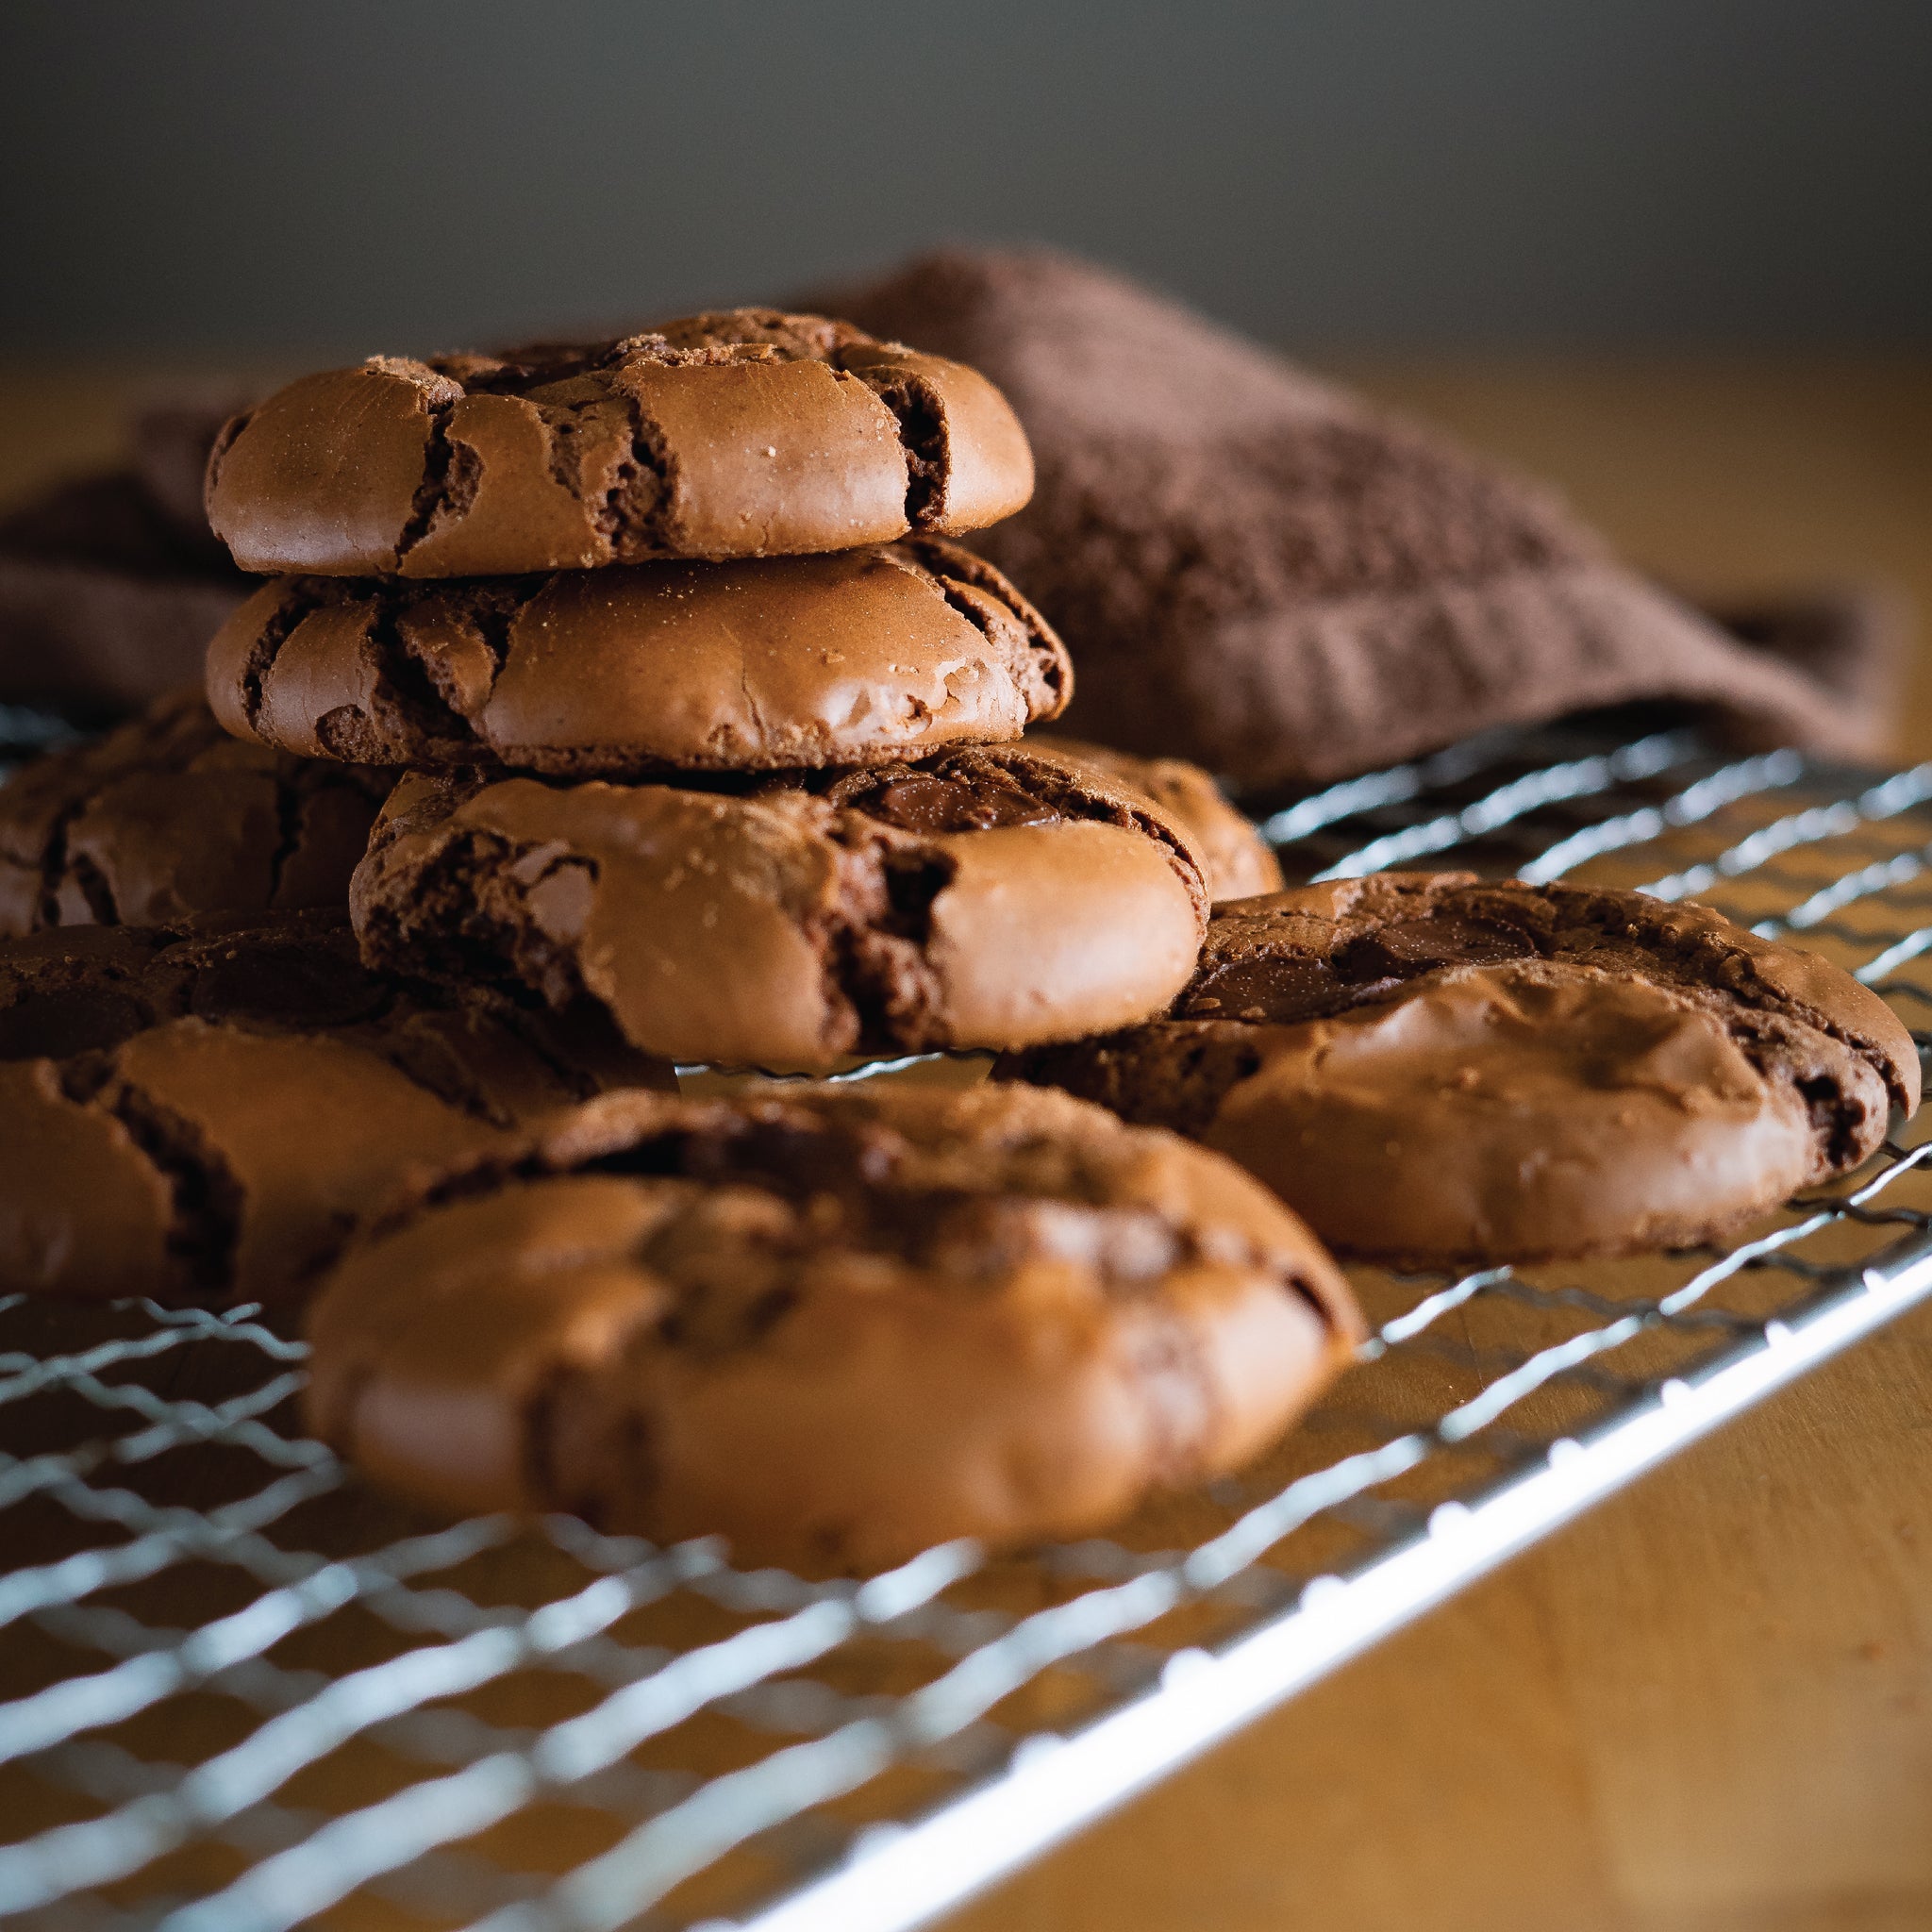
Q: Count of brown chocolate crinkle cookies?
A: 8